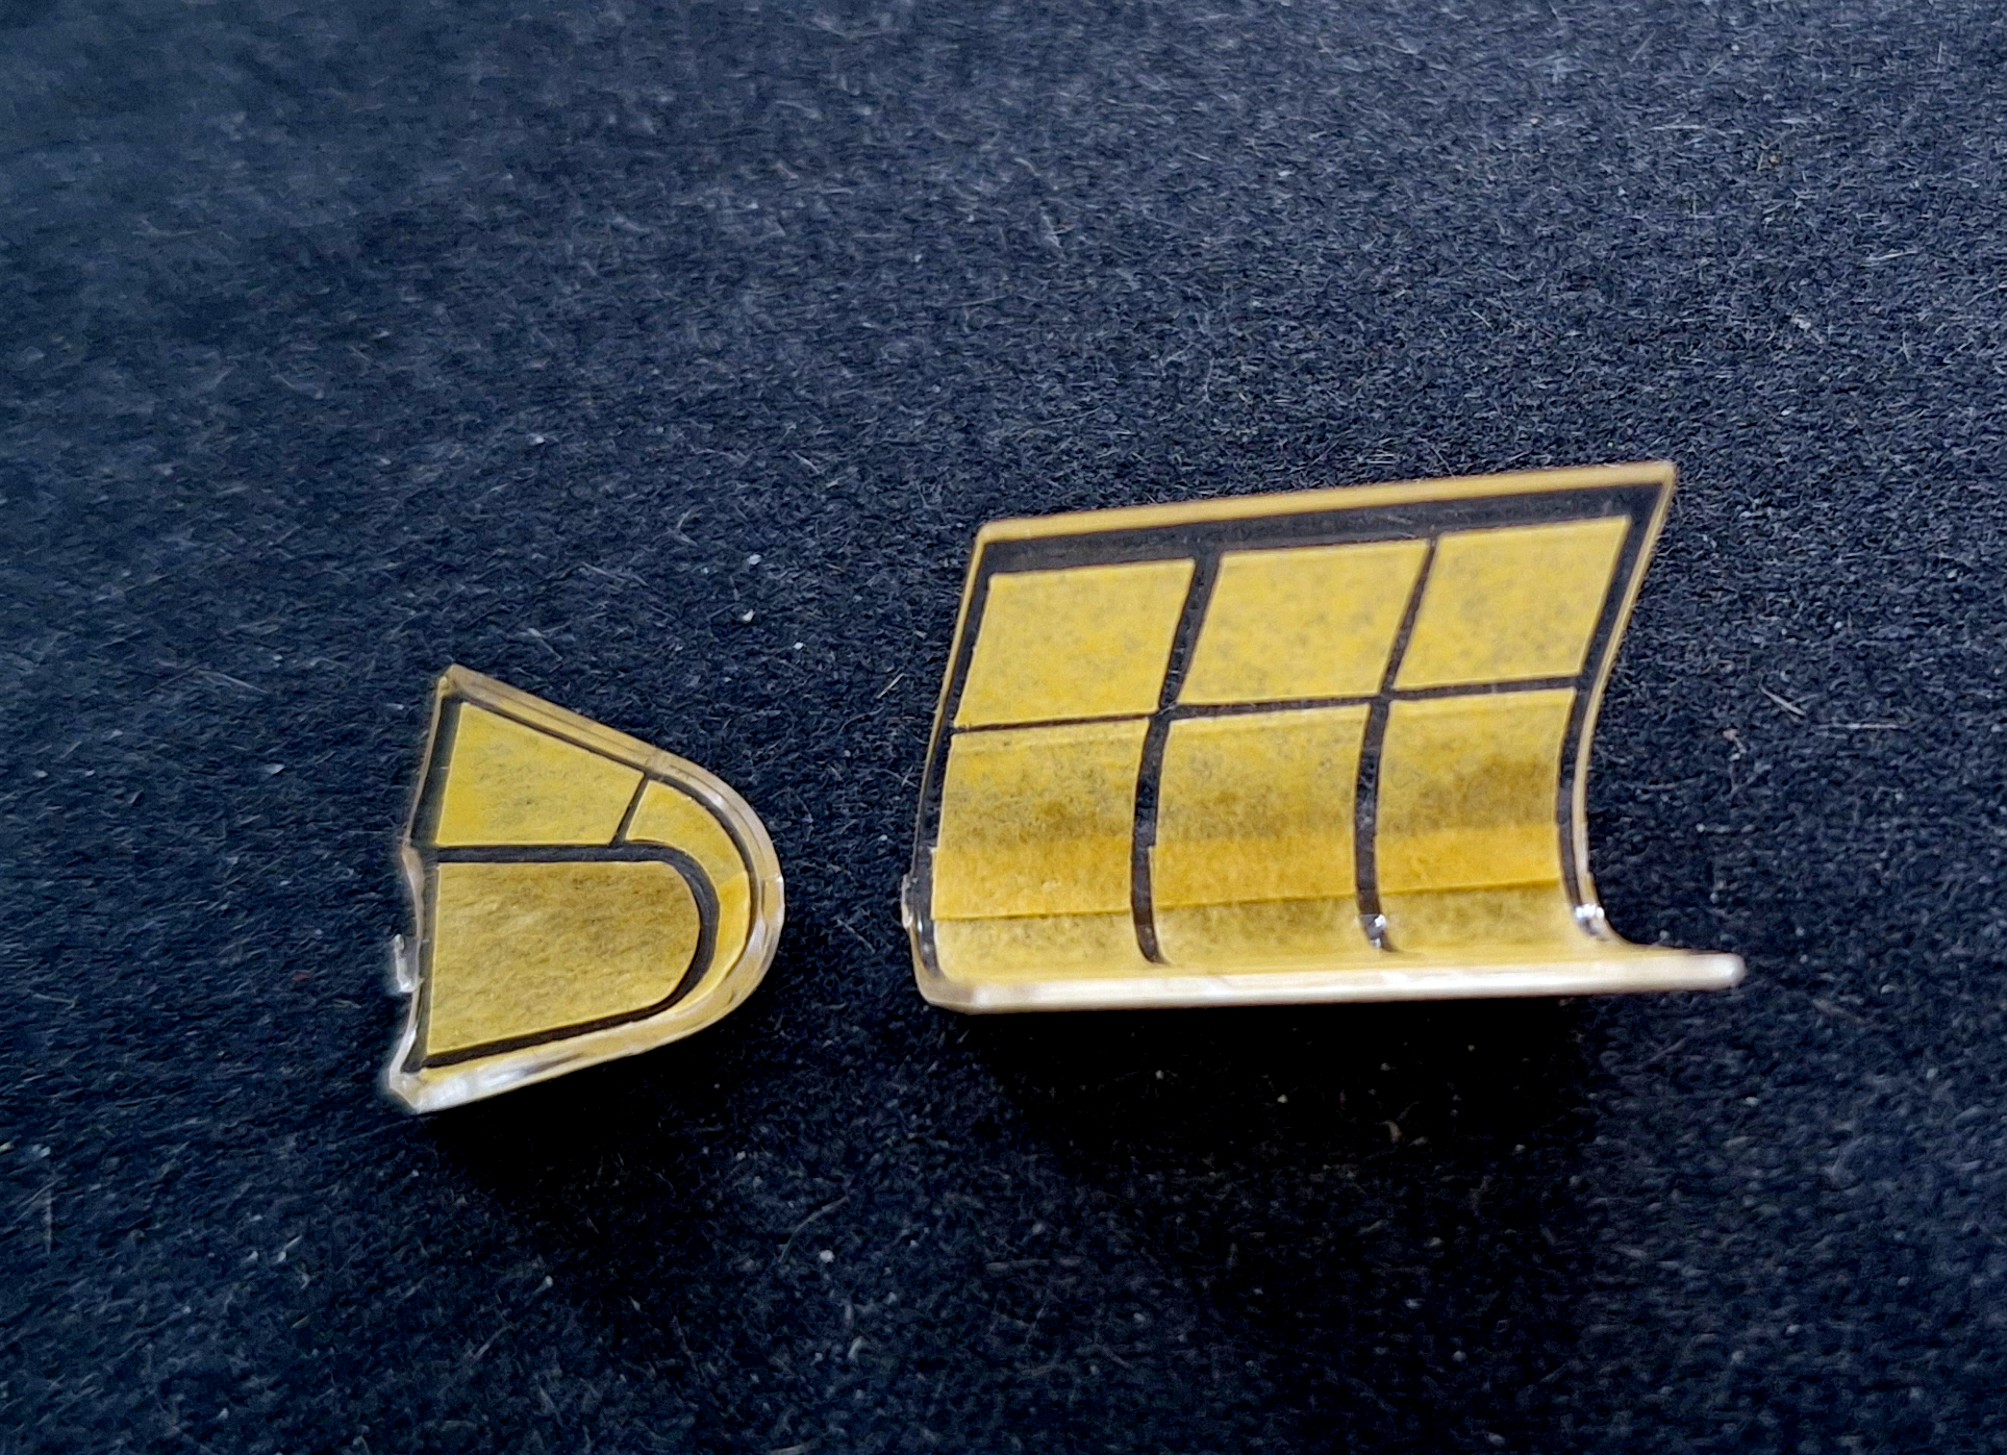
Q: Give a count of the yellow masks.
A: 9